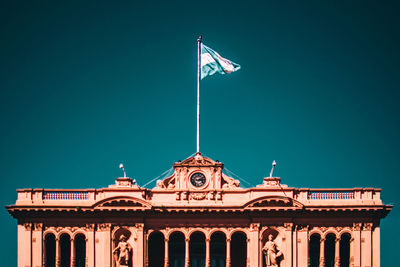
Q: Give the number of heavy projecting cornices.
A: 1